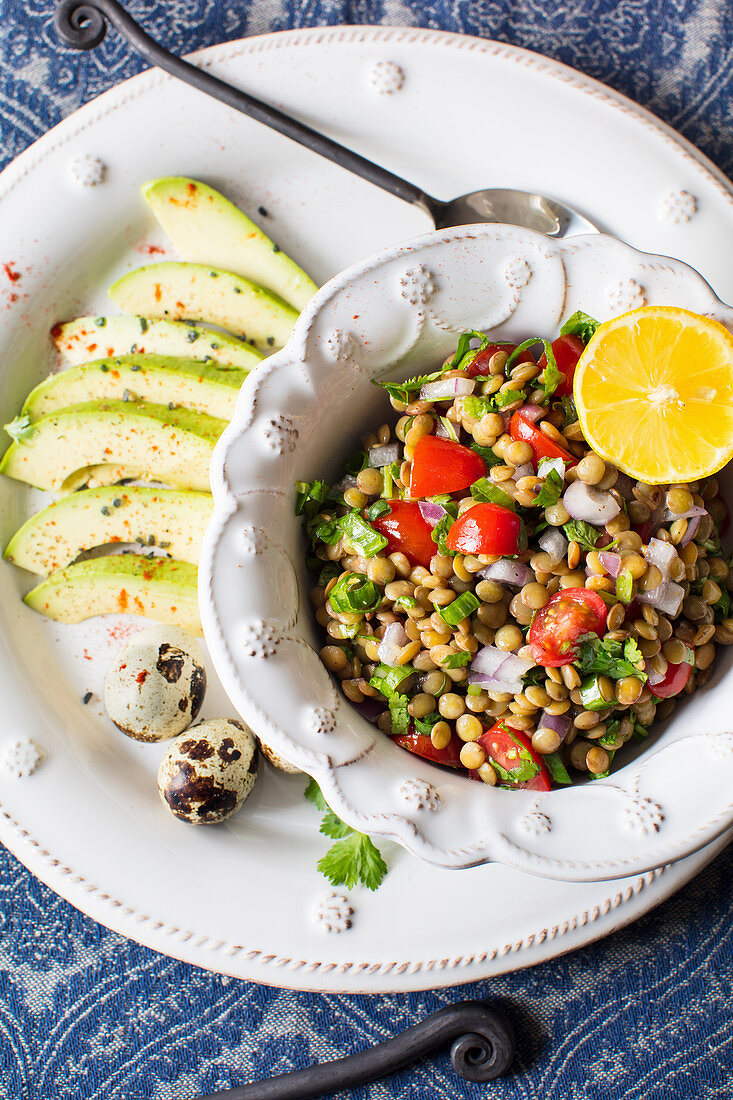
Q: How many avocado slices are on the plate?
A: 7